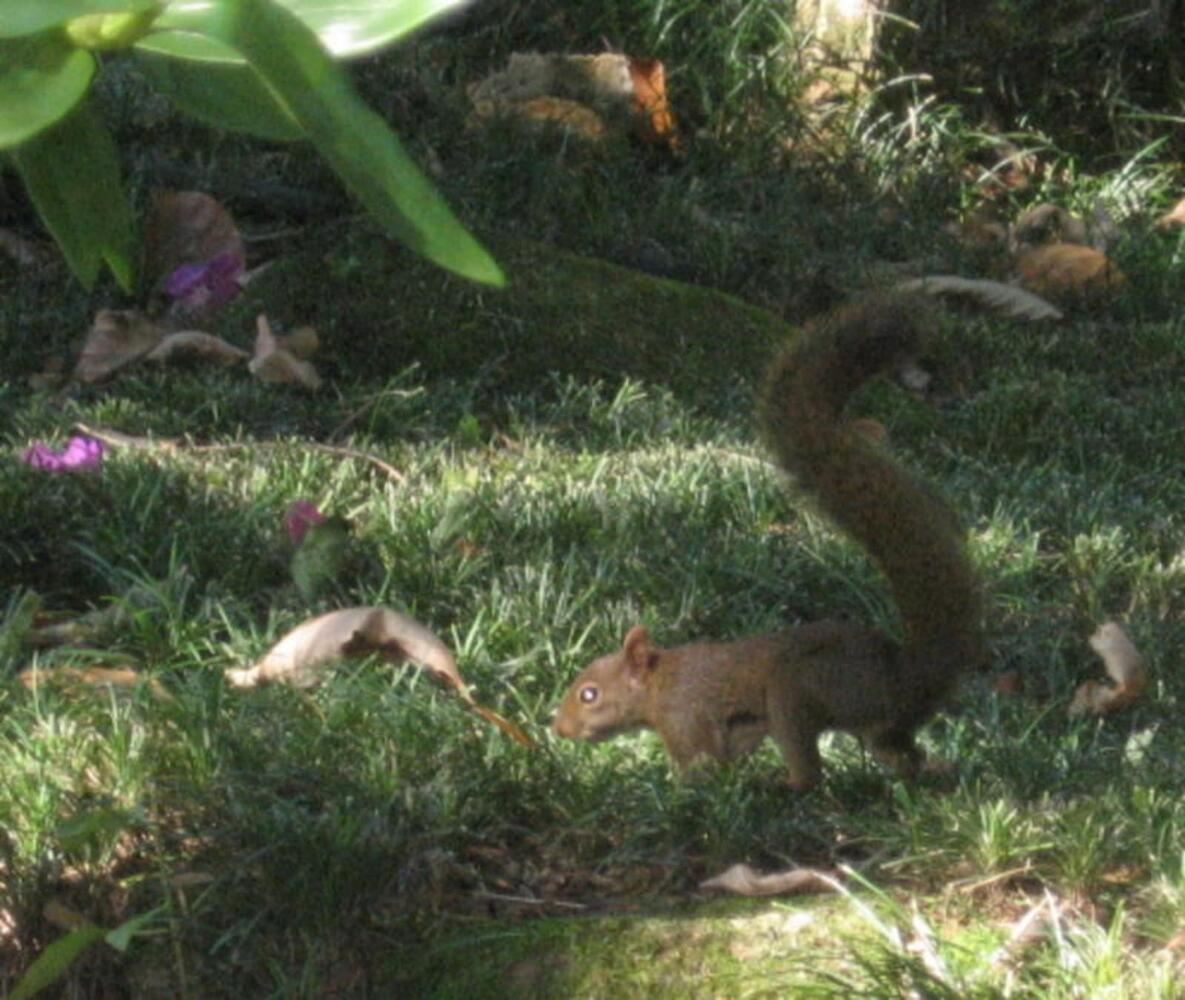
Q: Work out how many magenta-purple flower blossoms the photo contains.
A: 3